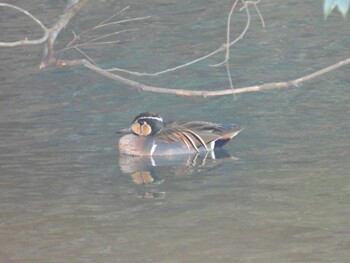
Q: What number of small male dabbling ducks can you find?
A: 1